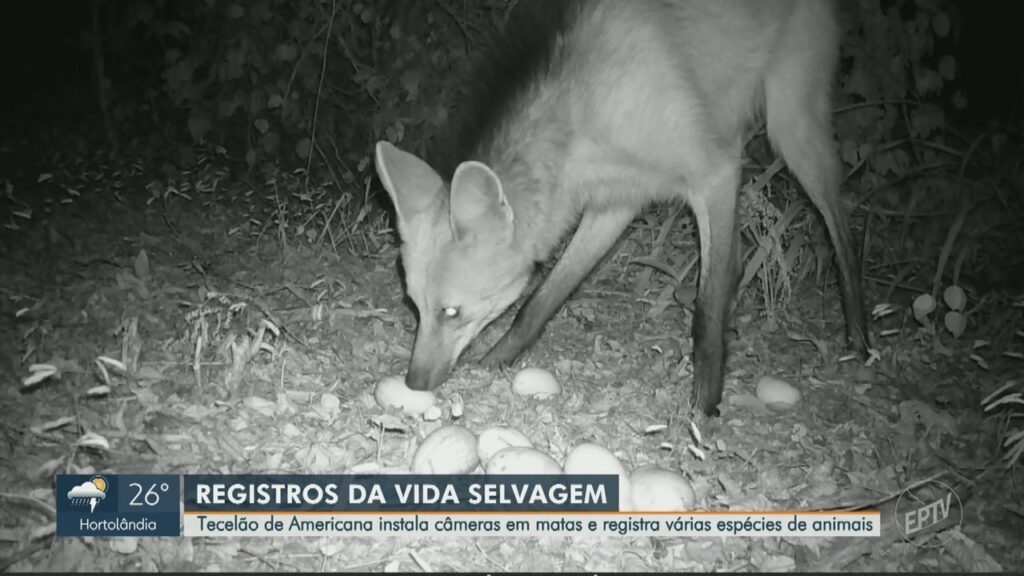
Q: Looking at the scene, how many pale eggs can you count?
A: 8